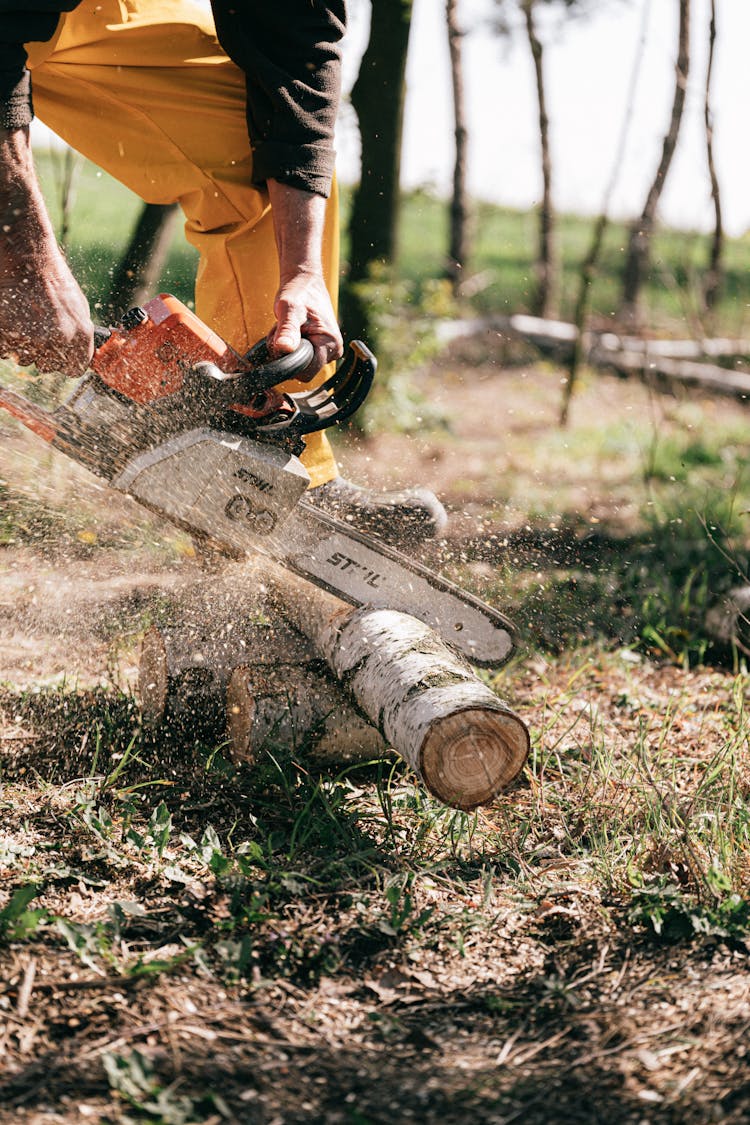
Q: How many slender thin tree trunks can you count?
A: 5